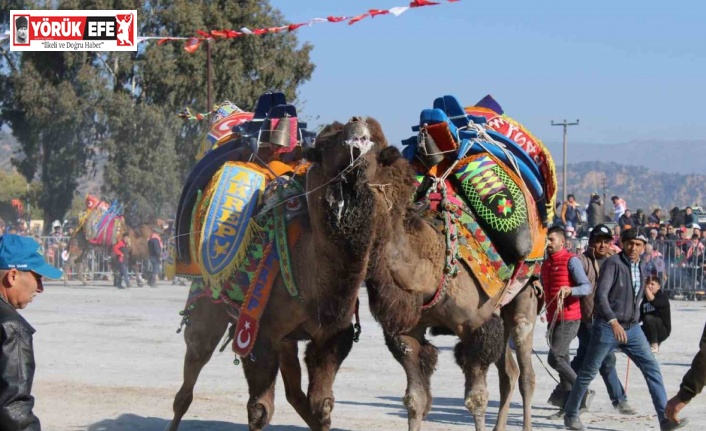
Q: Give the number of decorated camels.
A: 3